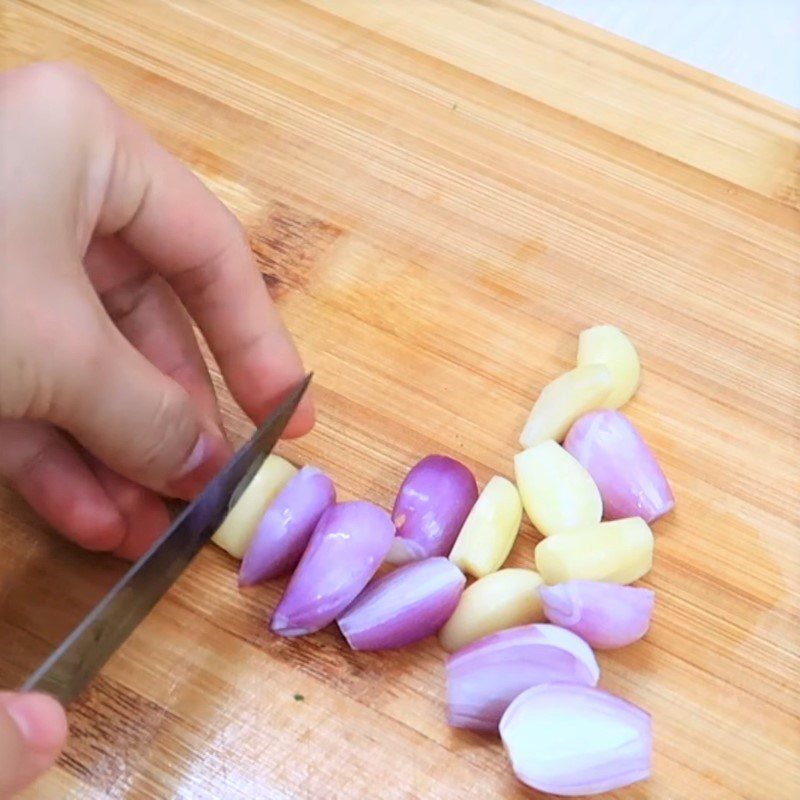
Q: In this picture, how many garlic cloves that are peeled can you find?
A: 7